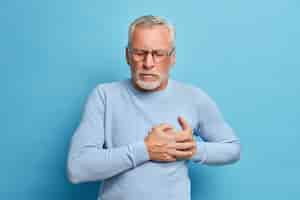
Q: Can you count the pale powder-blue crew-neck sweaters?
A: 1